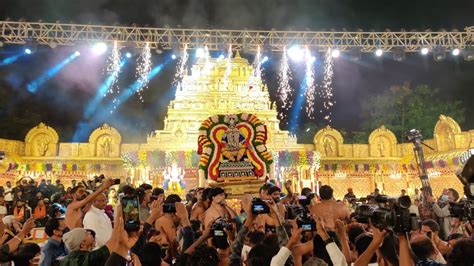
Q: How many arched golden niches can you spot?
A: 5